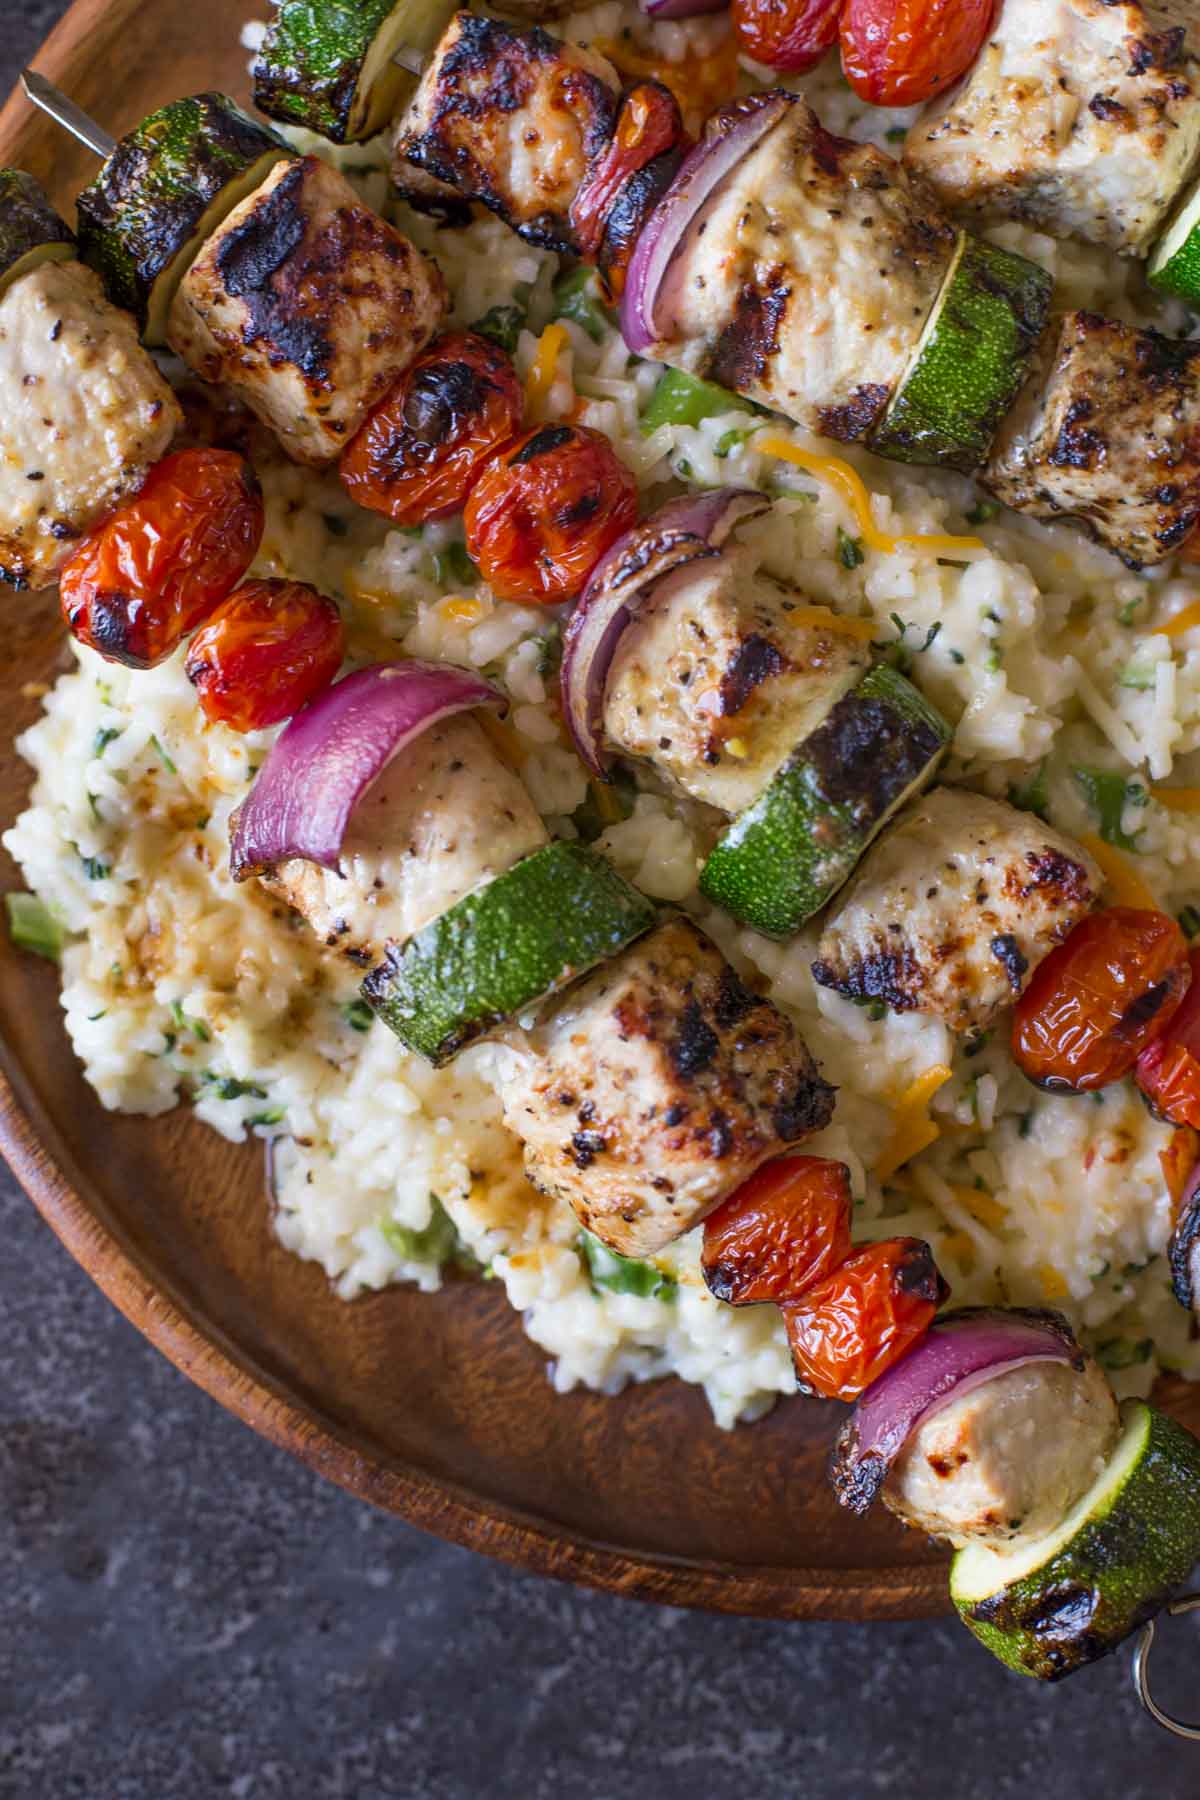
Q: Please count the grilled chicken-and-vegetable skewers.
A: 4